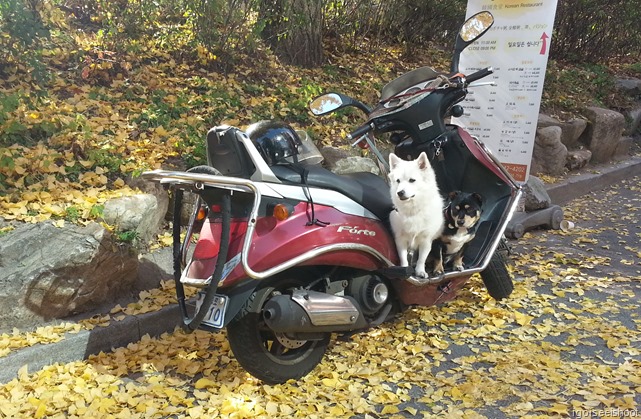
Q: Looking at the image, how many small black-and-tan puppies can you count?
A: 1